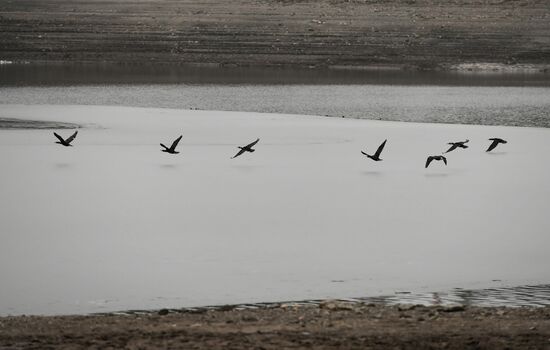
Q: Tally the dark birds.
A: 7